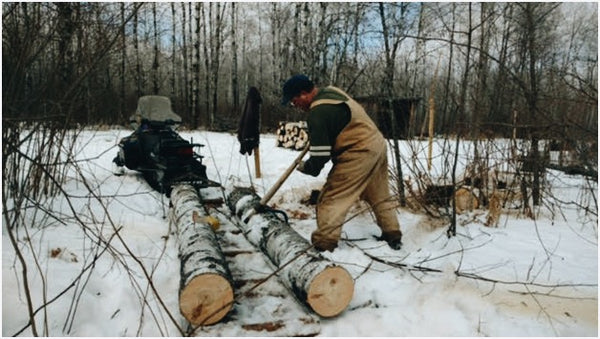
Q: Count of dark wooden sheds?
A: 1